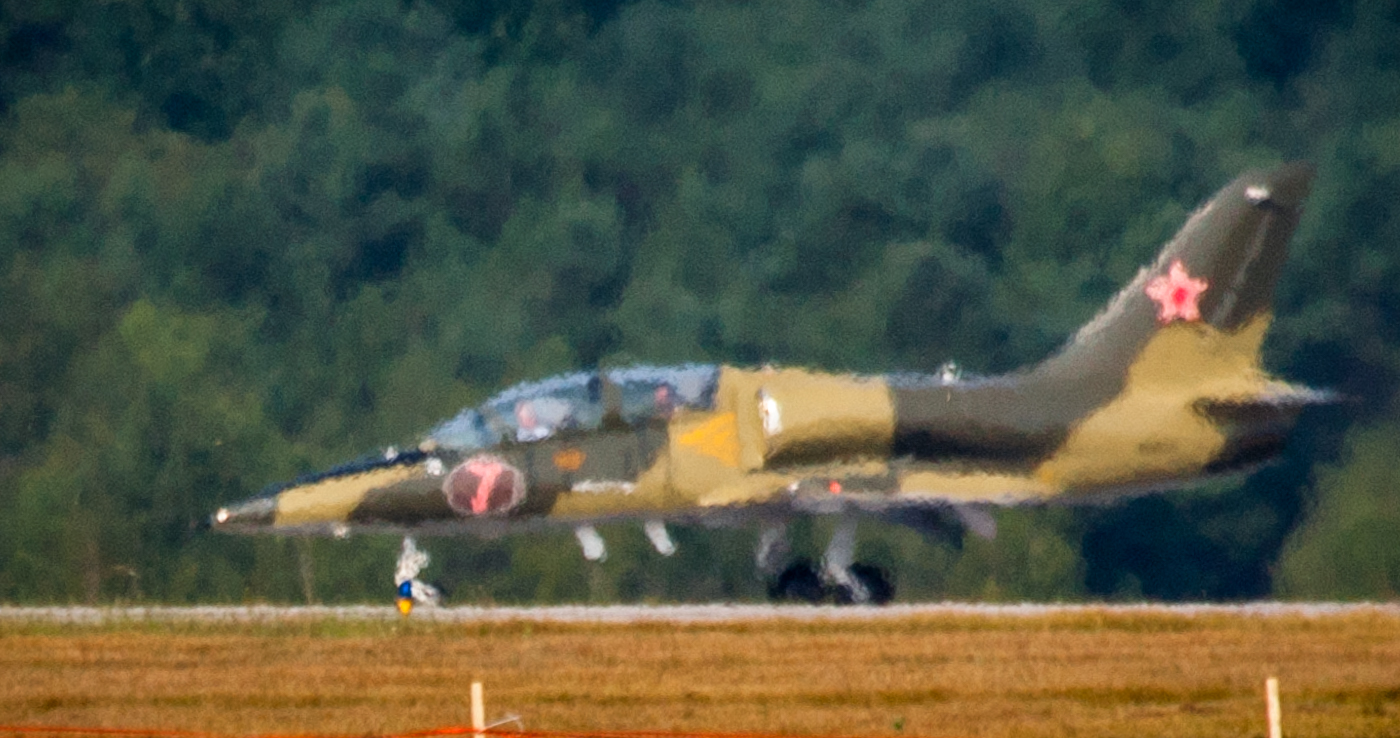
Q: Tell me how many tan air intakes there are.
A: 1